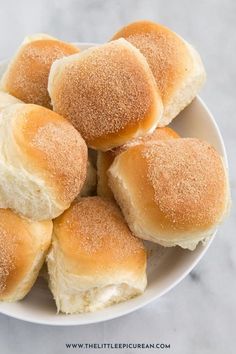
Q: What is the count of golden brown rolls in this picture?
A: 8